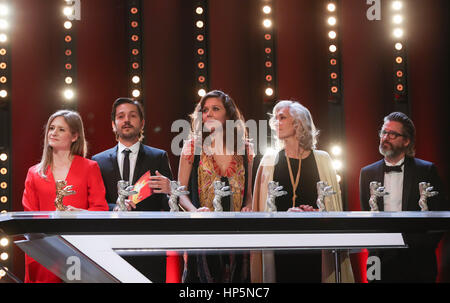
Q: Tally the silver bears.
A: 7